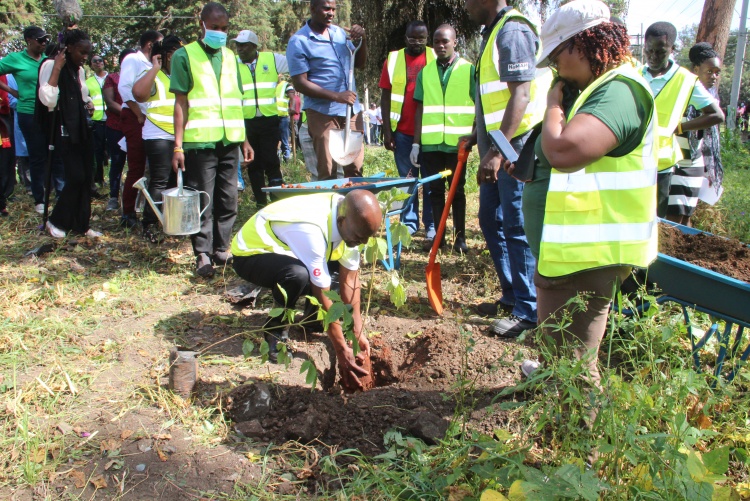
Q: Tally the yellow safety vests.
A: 11